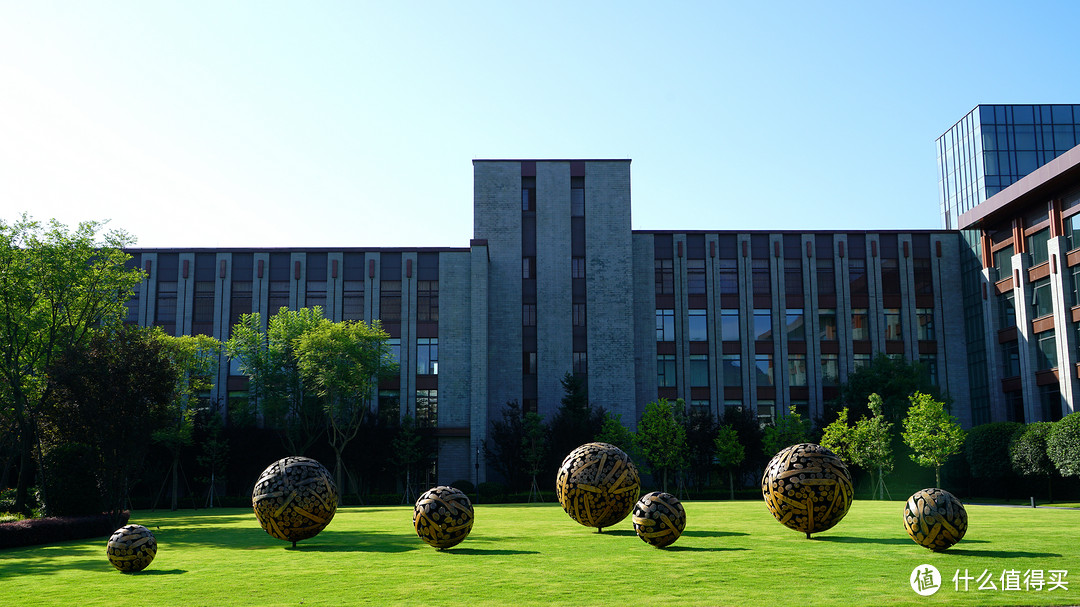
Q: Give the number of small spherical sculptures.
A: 4